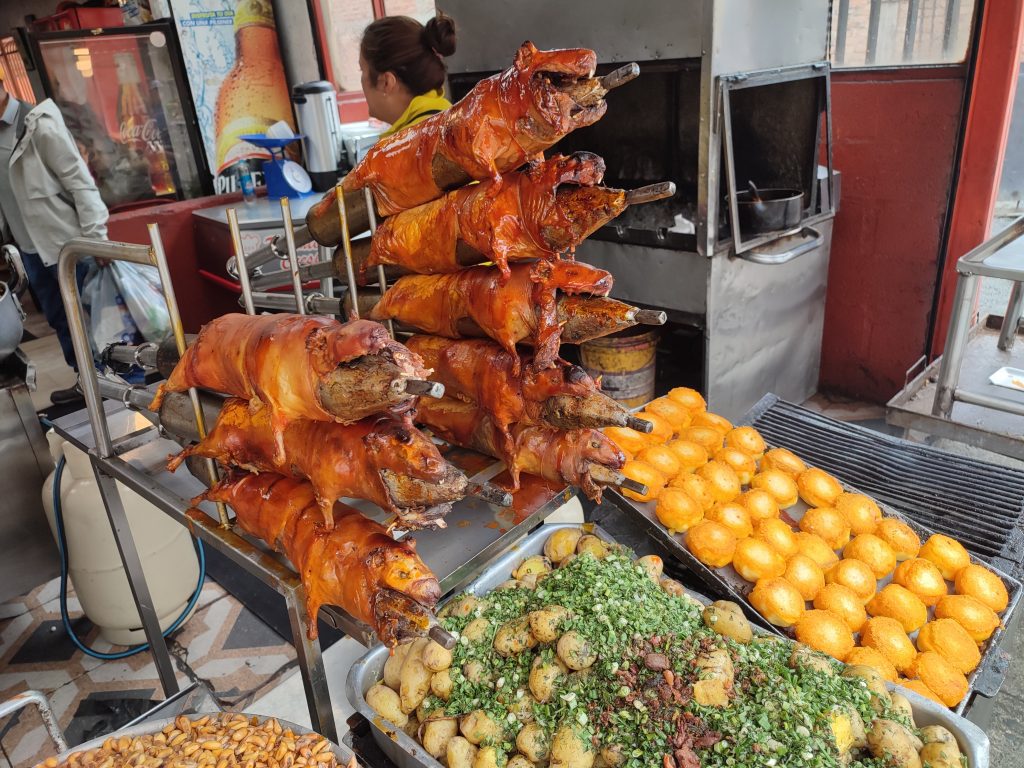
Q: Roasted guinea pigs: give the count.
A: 8